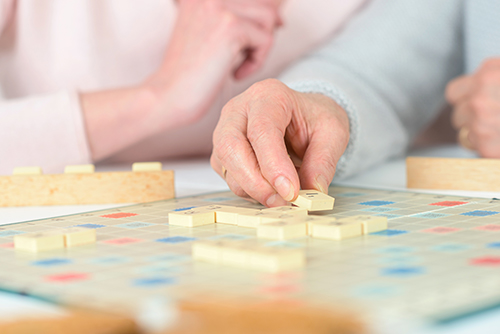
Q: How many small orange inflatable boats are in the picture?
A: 0